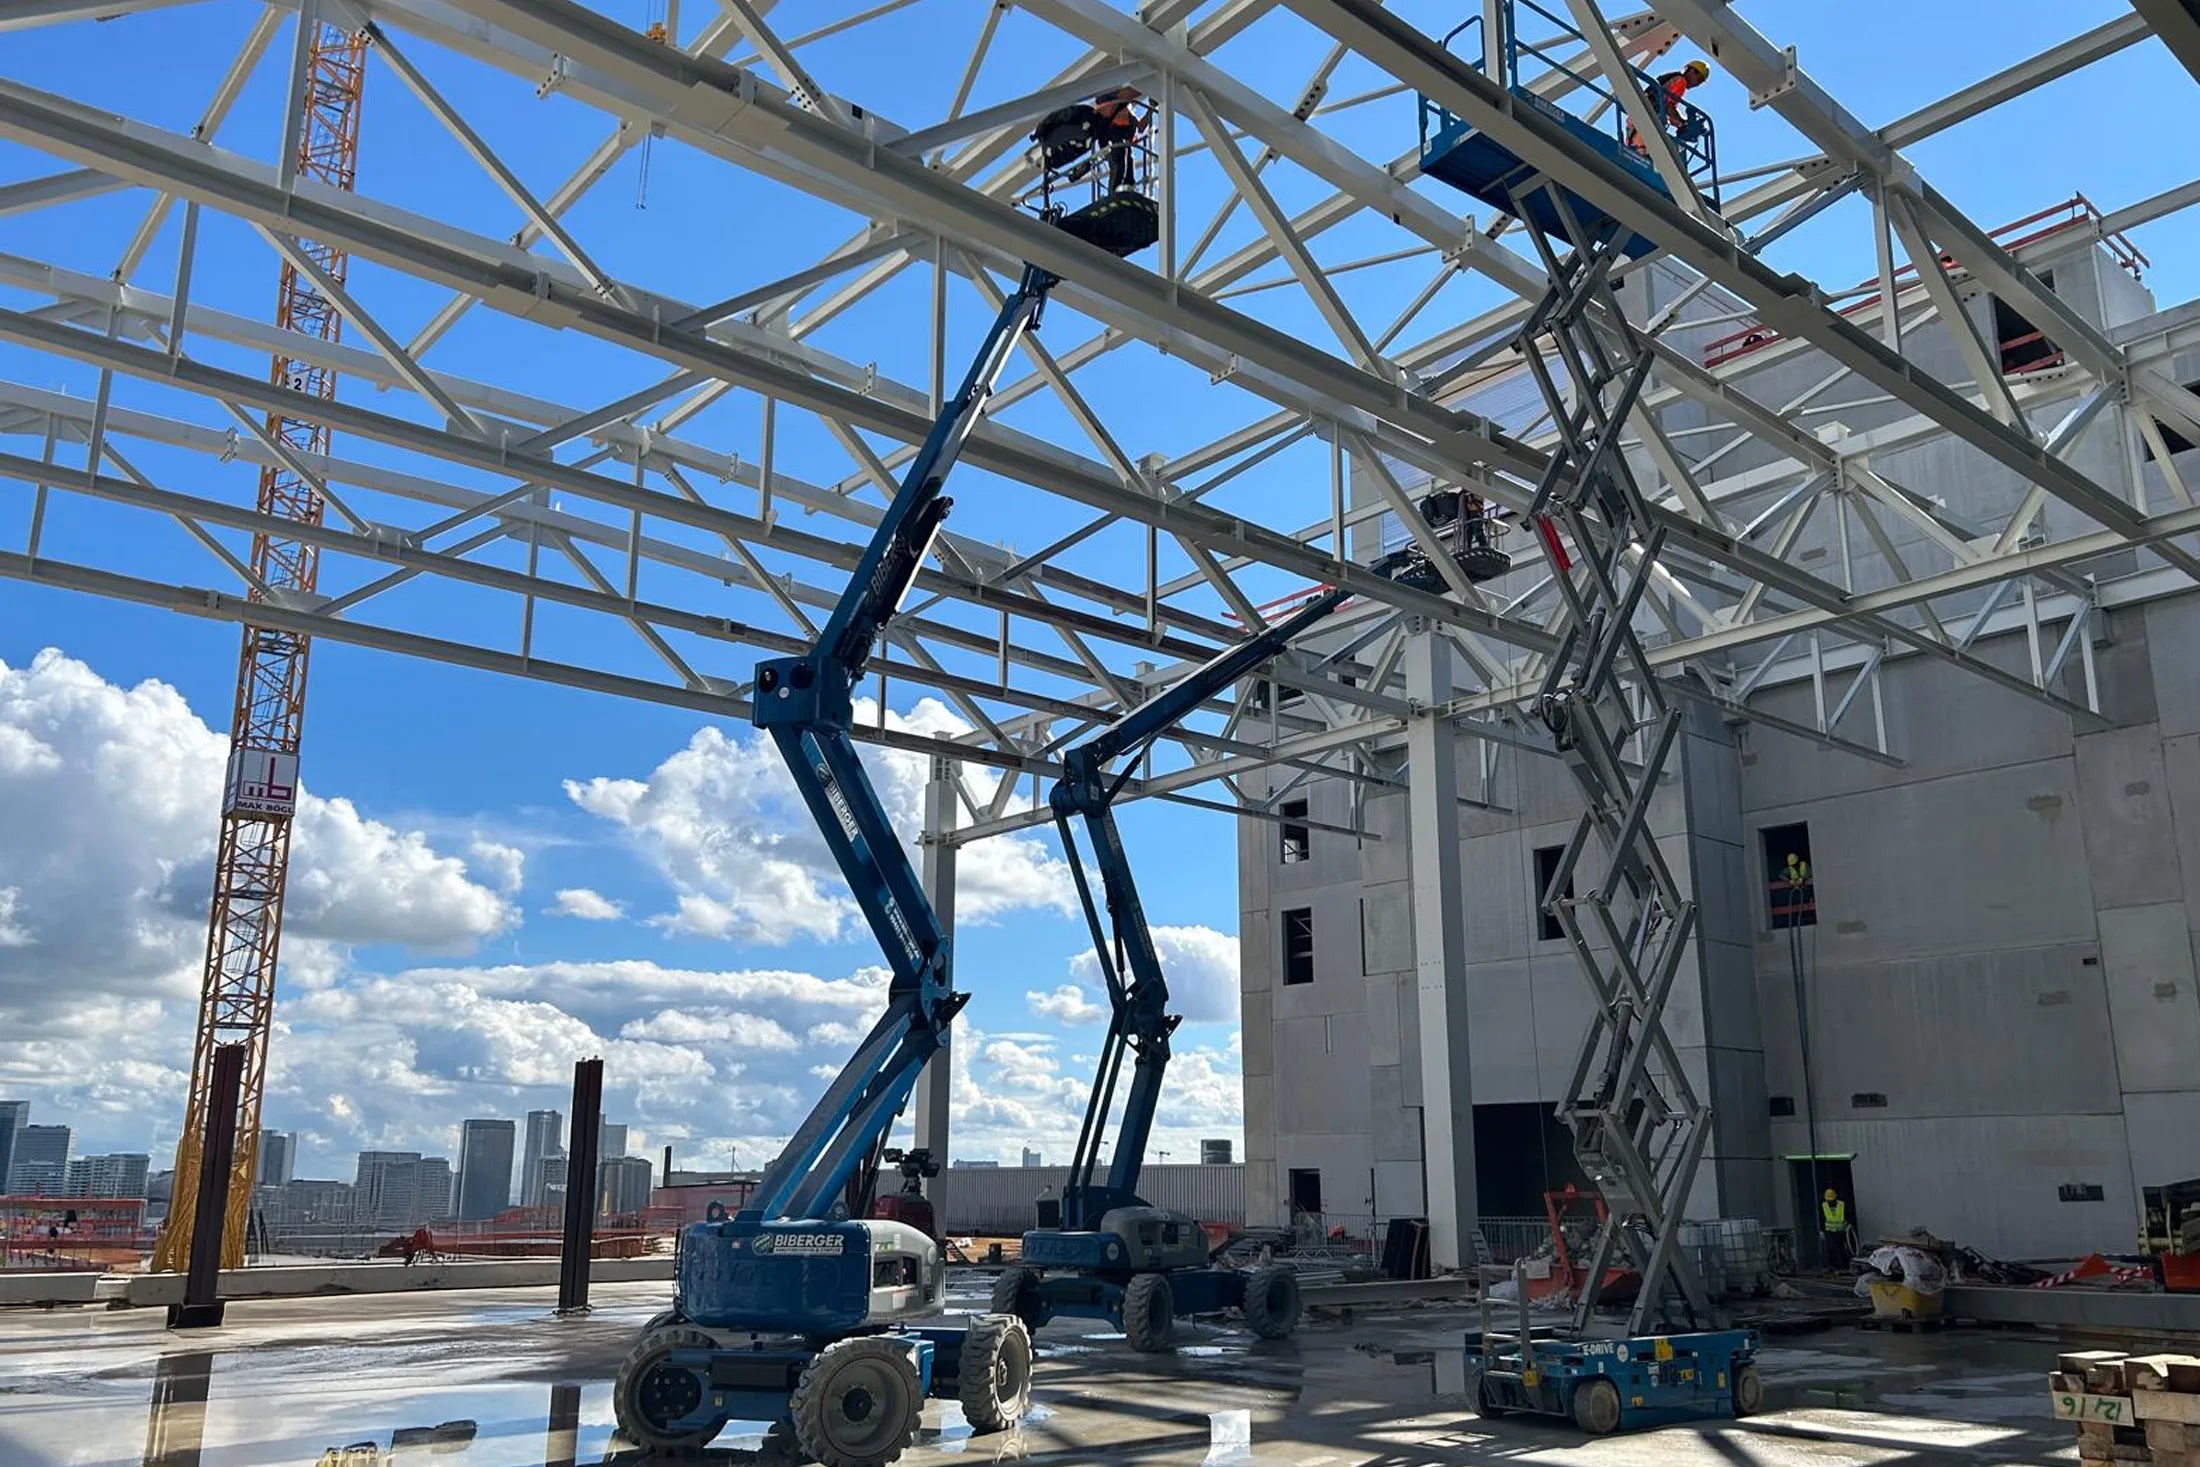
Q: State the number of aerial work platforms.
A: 3